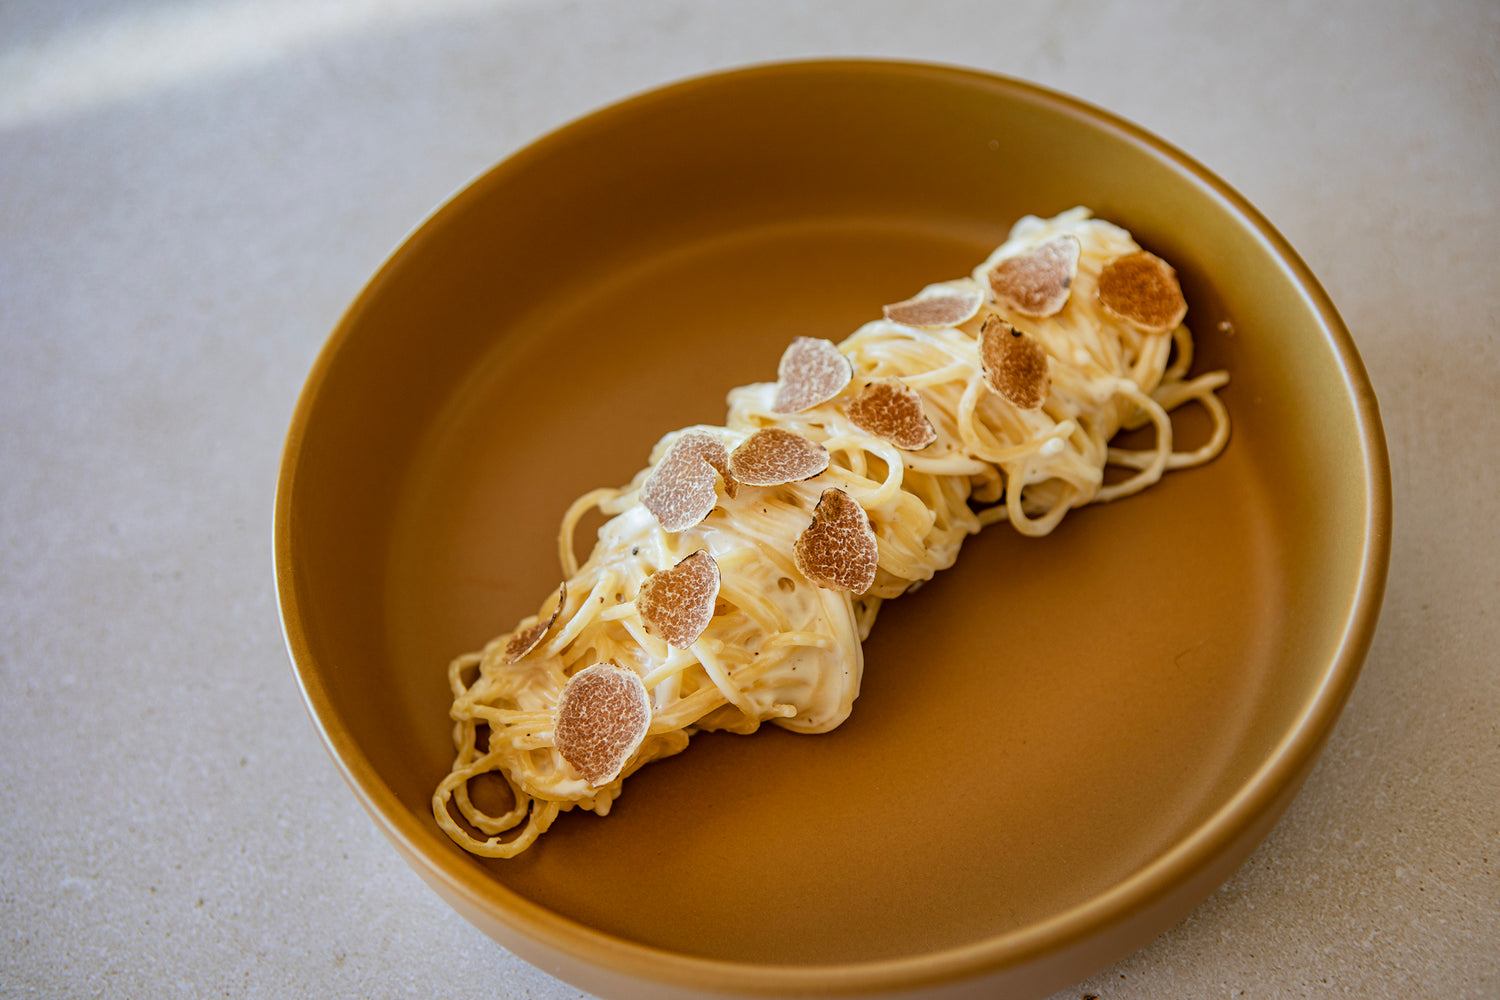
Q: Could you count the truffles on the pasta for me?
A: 12